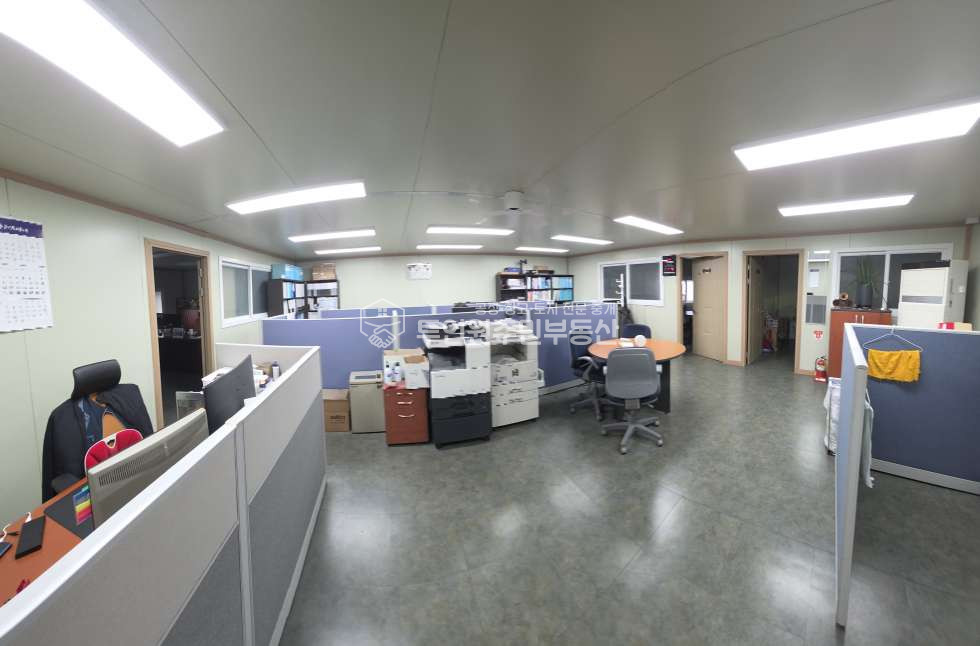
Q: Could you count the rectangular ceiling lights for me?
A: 11